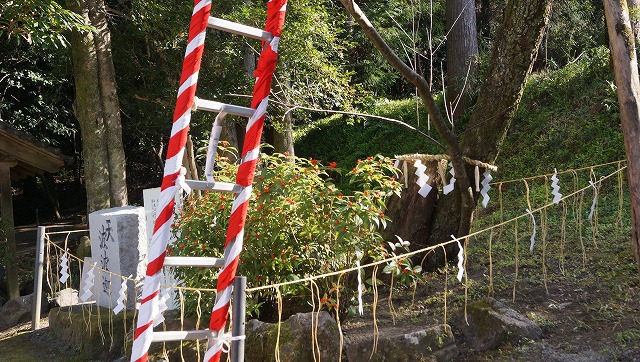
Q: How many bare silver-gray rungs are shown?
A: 5